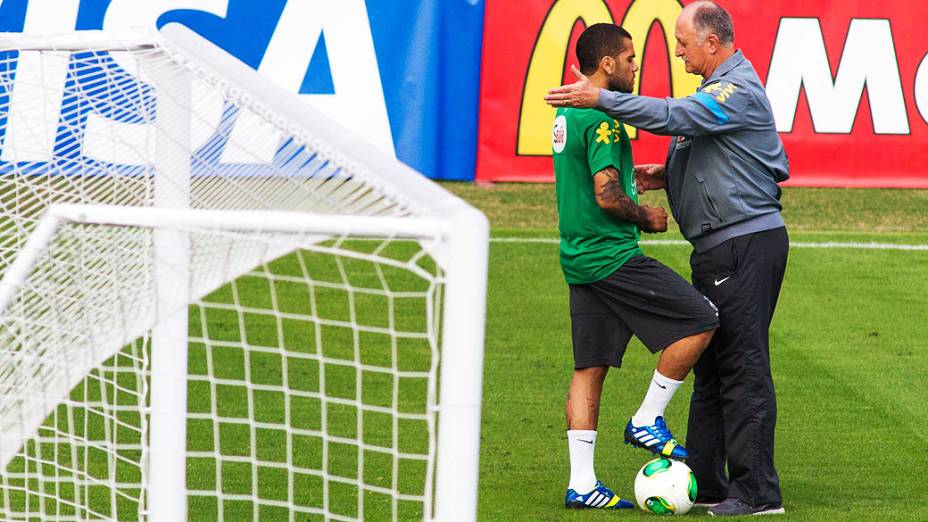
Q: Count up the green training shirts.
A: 1